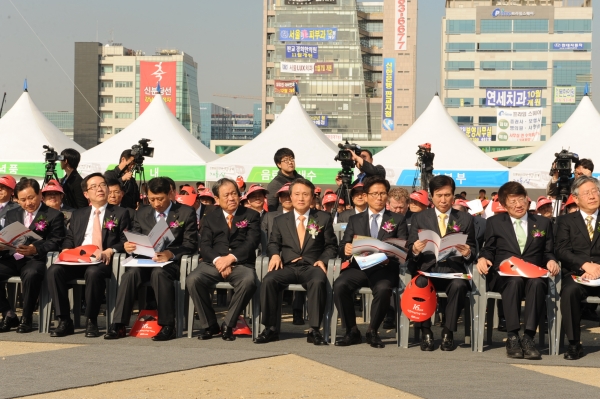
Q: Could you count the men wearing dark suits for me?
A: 9